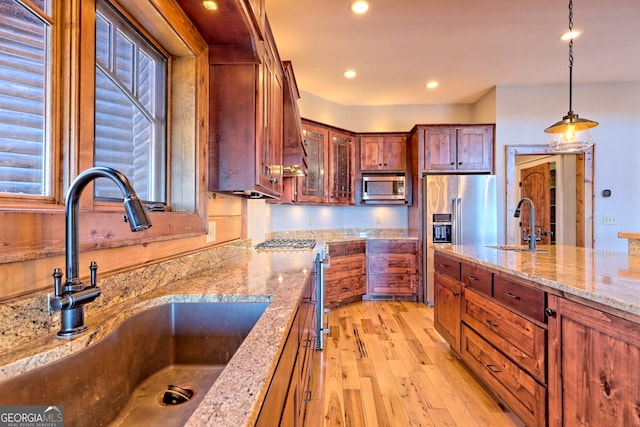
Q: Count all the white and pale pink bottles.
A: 0